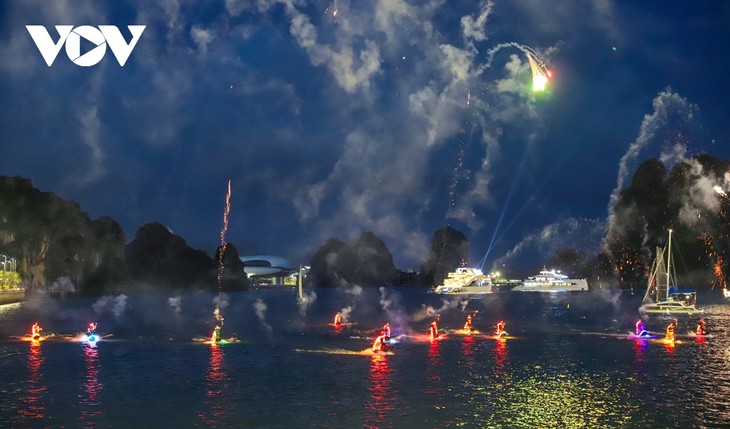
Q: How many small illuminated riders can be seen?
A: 12